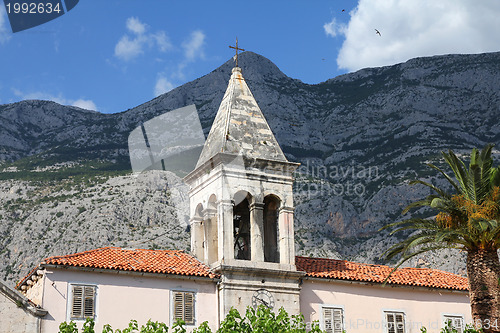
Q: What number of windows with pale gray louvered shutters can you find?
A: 5